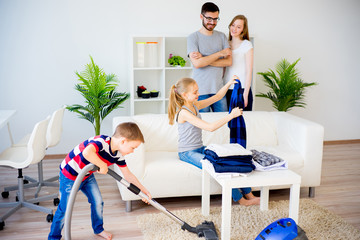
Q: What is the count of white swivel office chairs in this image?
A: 2